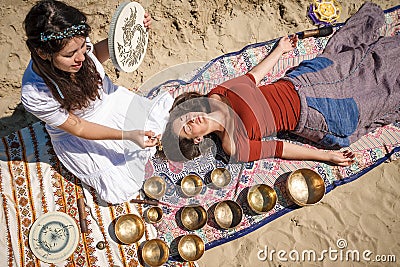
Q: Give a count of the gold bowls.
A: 11